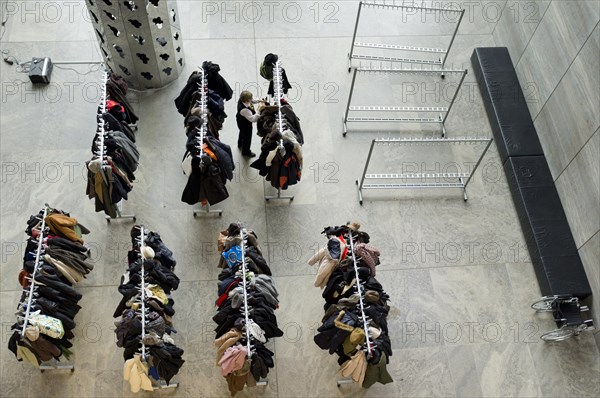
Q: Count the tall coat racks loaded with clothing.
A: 7